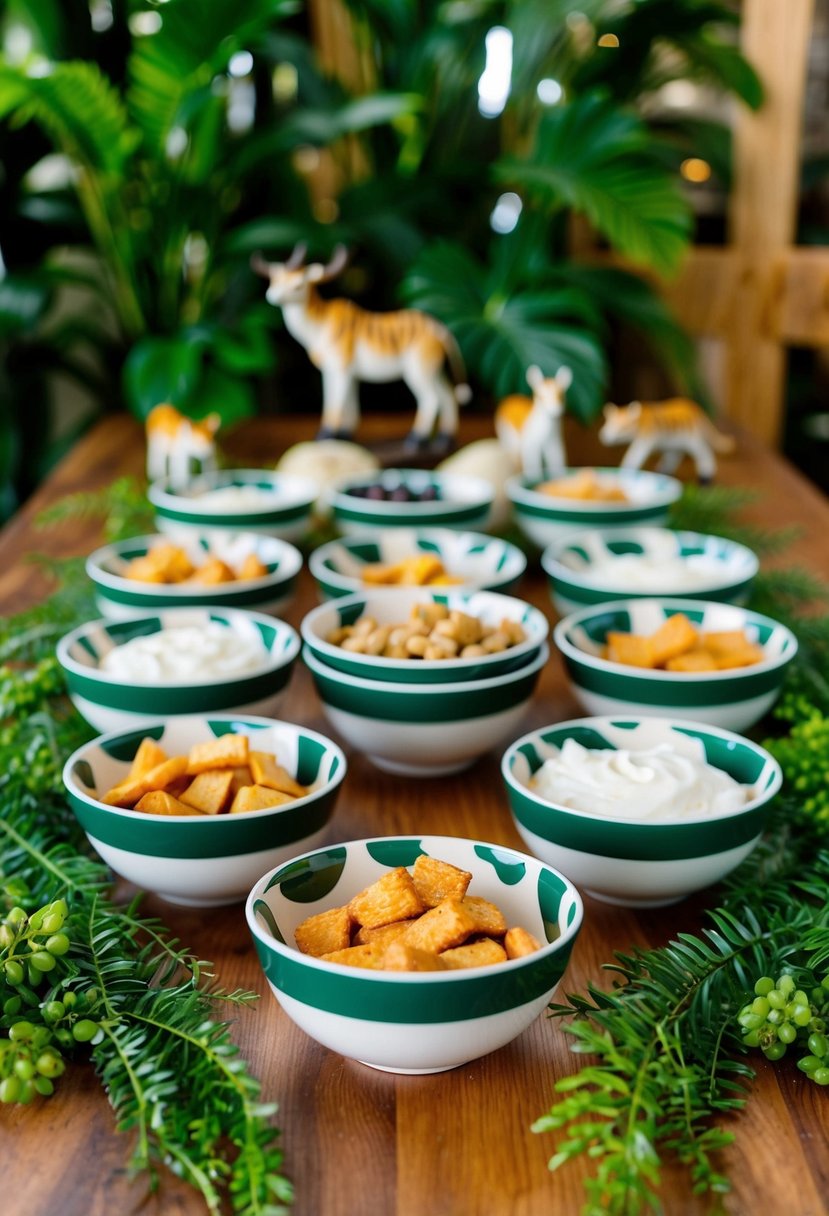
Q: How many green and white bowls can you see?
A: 13